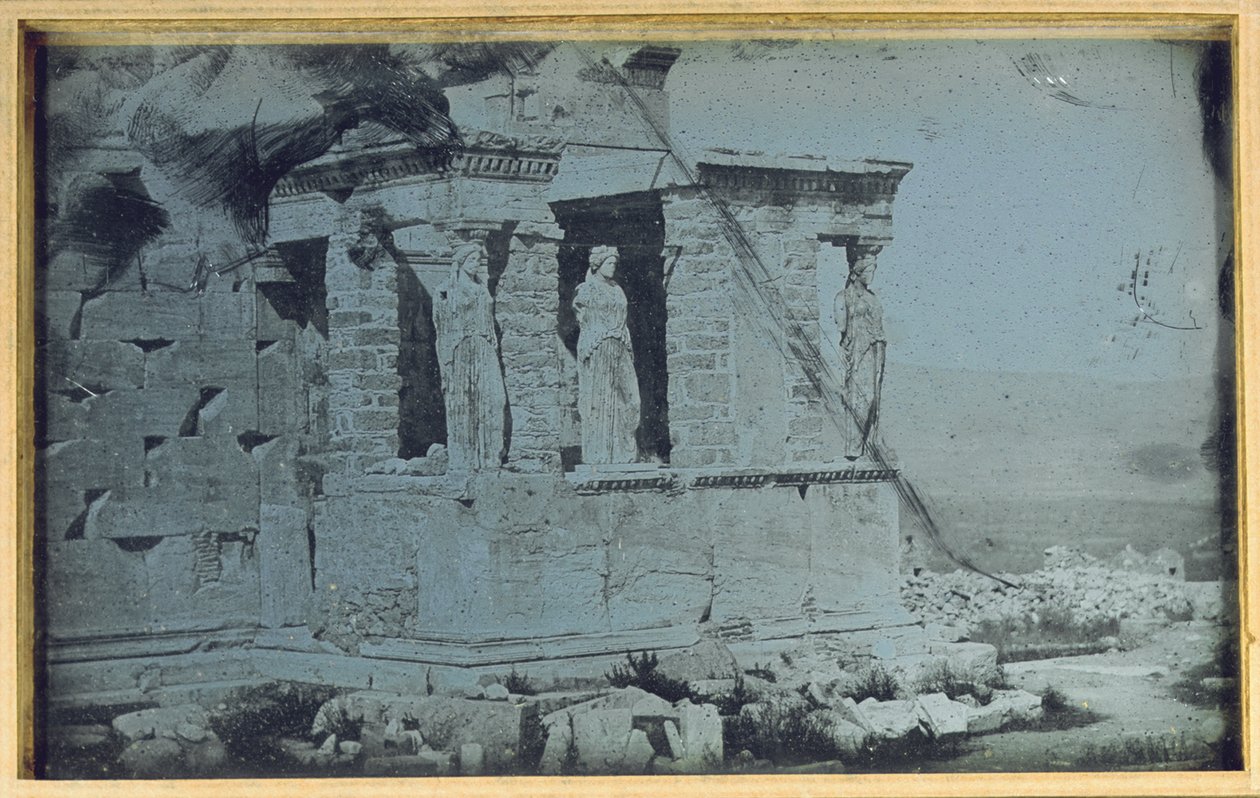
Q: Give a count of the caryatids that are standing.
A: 3